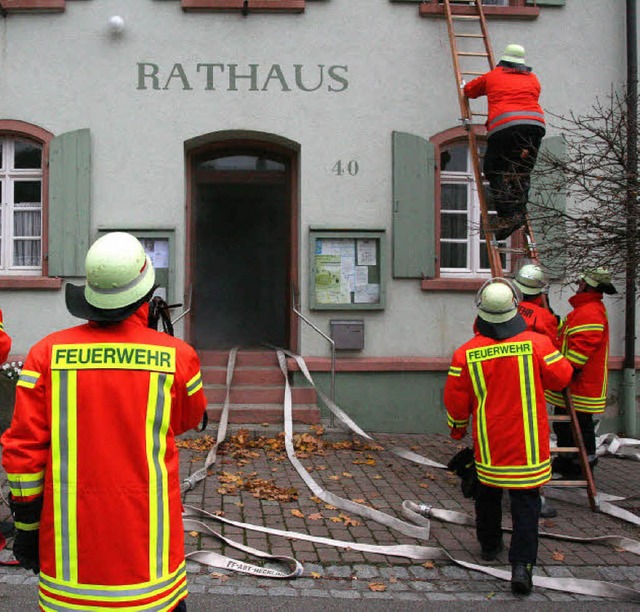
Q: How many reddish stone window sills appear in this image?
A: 5